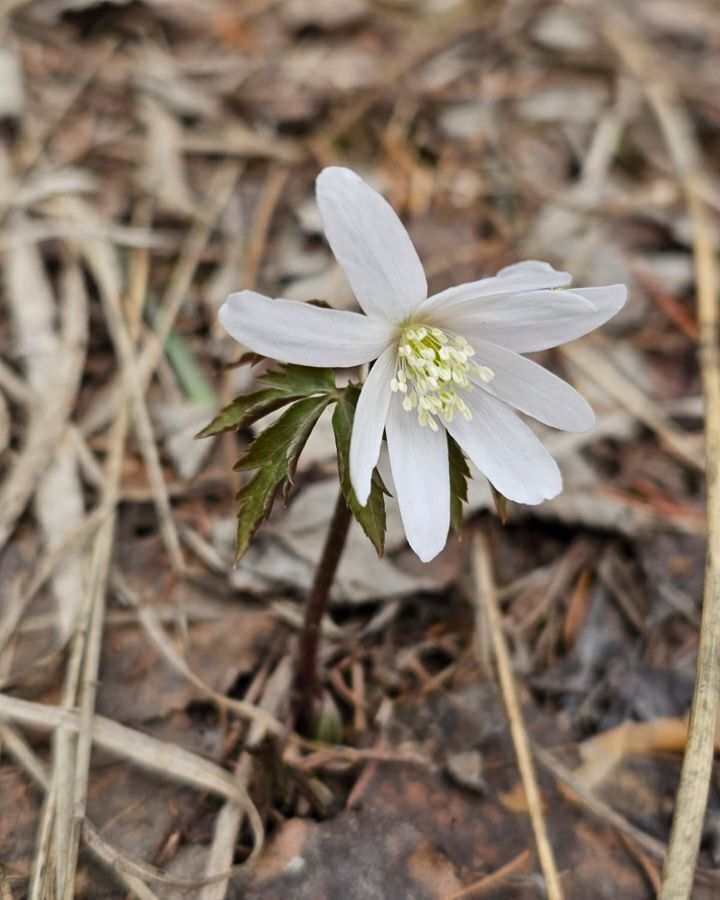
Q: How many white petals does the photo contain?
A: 8